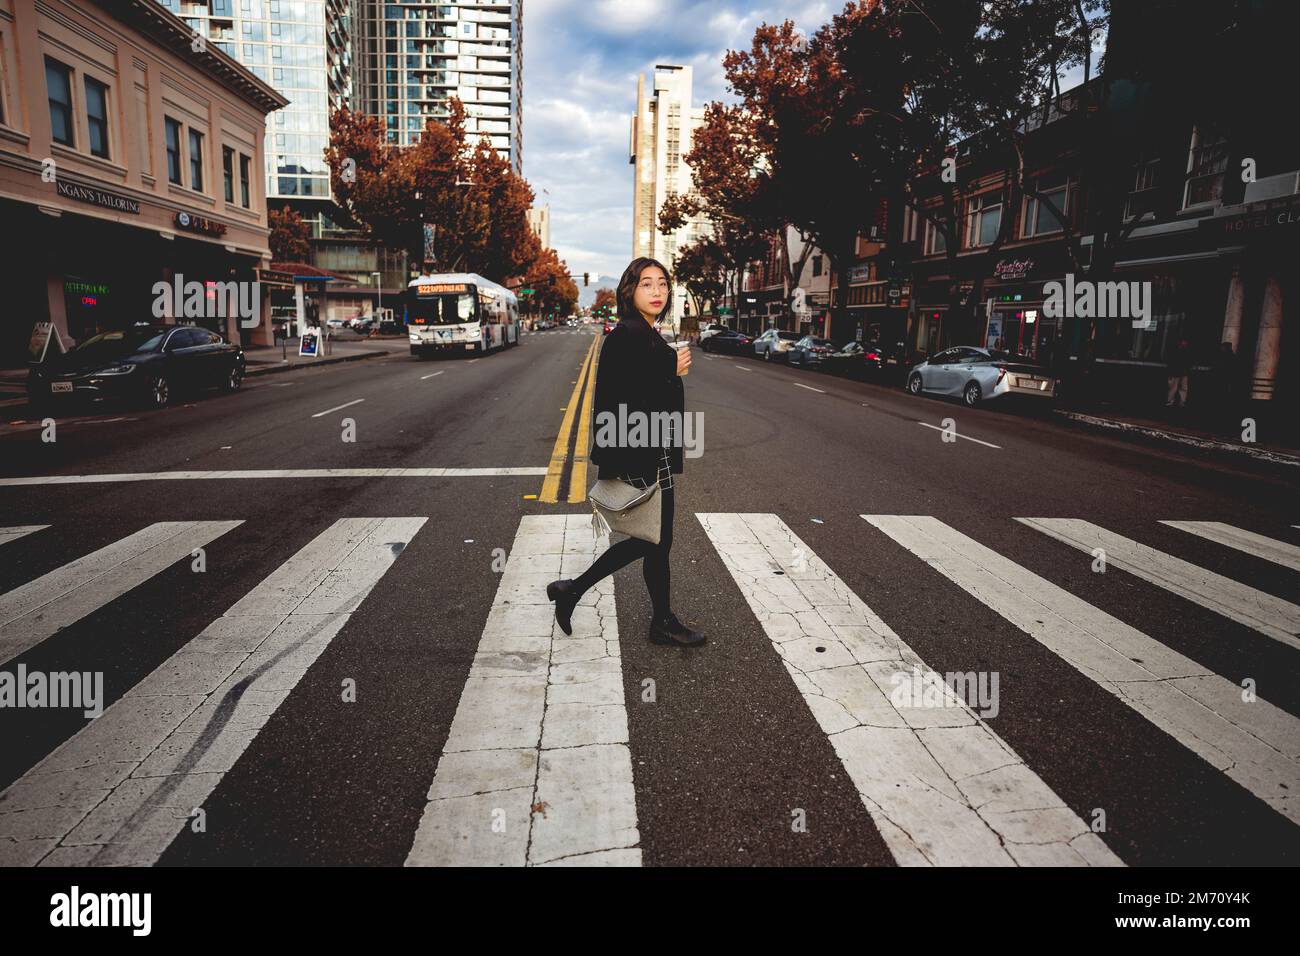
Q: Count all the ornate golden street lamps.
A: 0